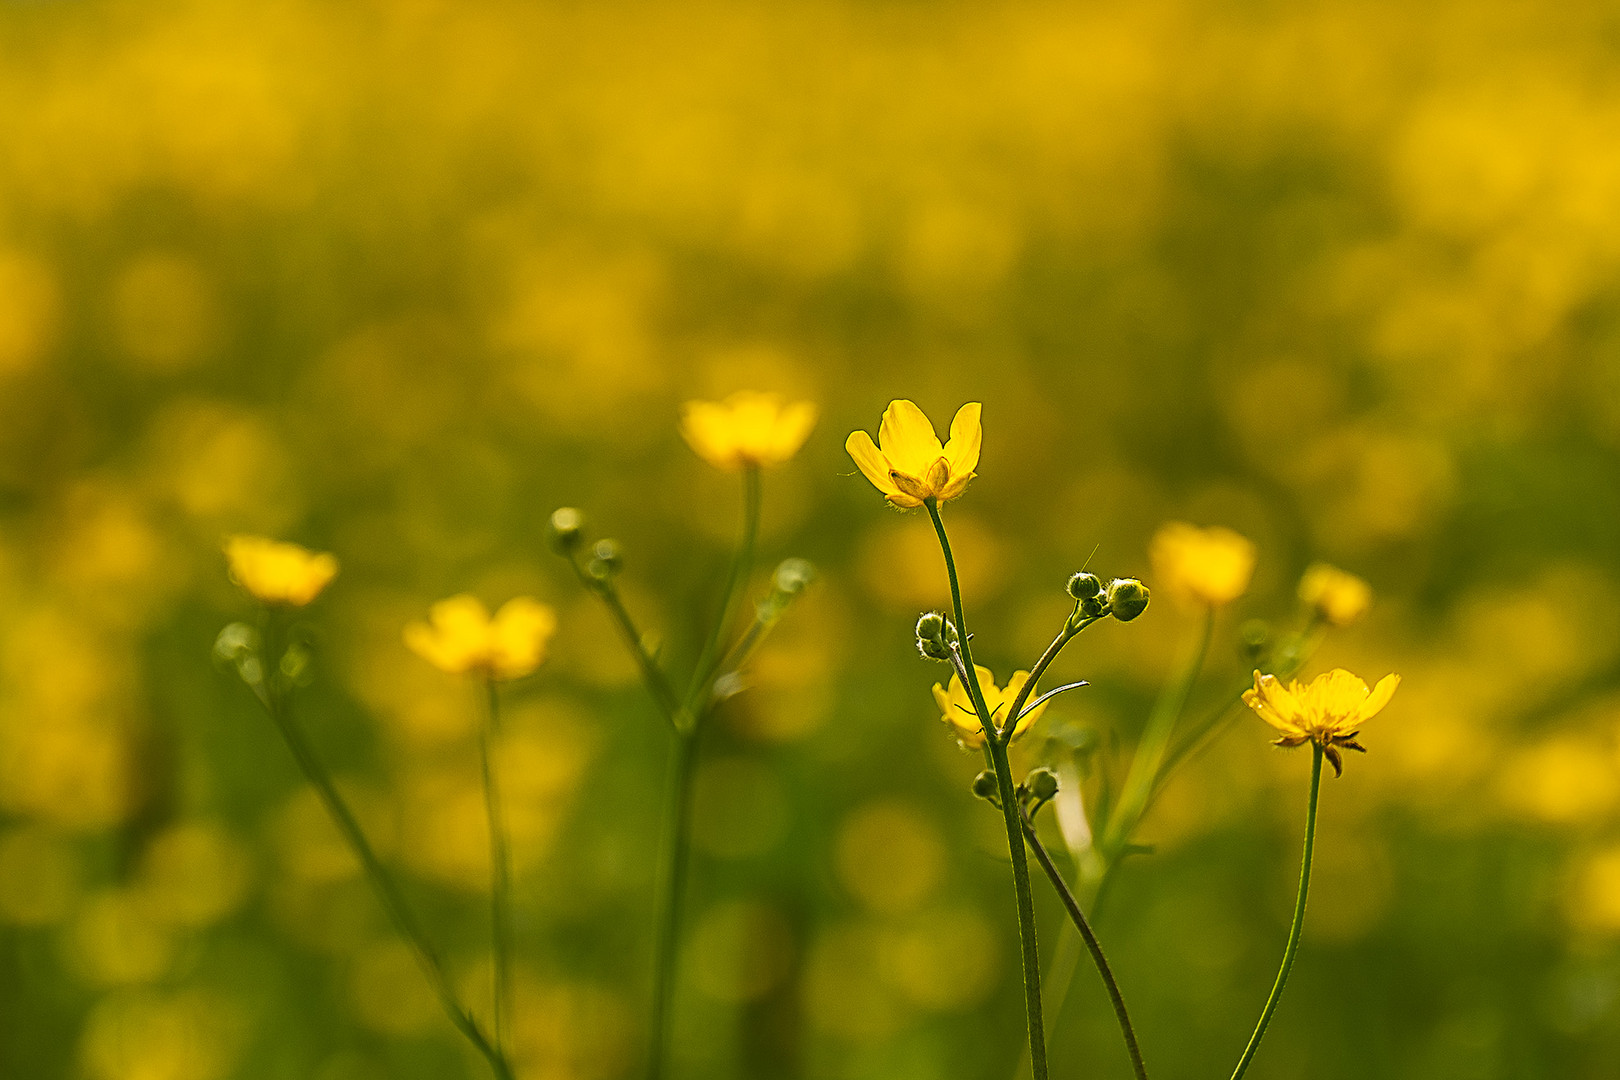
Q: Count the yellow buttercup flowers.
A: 8